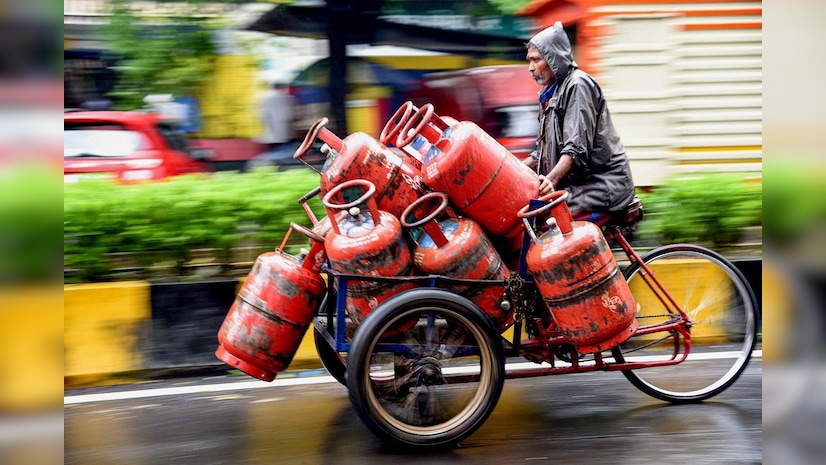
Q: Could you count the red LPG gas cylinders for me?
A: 8